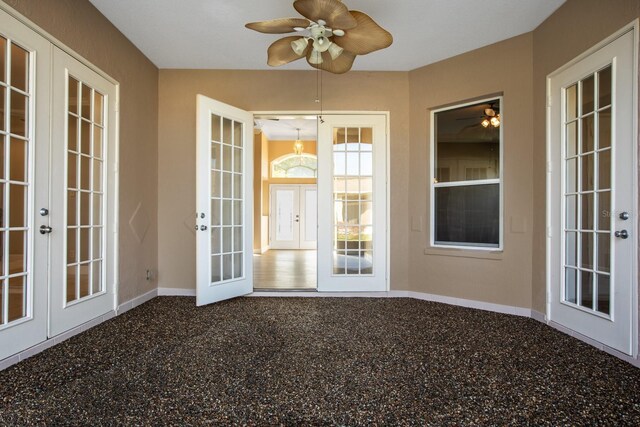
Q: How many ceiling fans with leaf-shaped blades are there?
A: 1